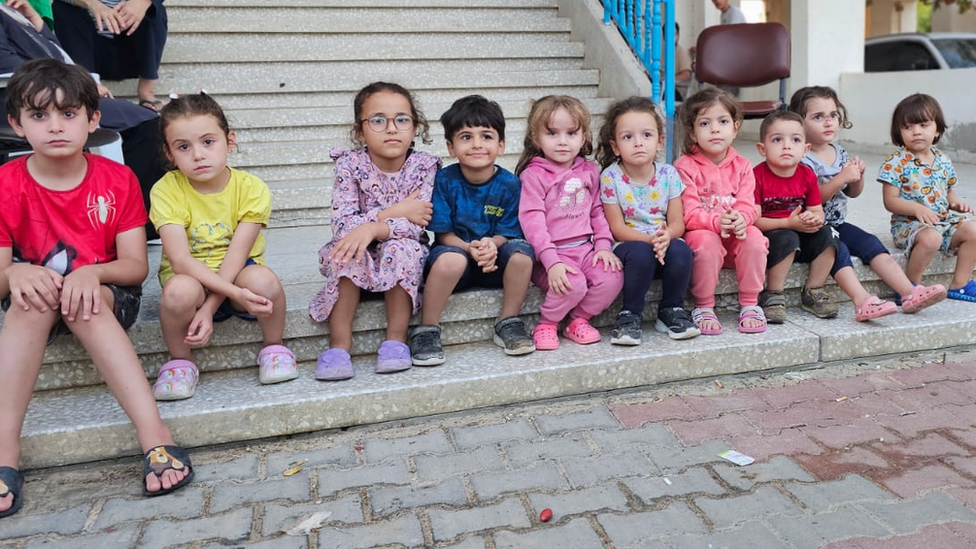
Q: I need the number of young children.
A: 10